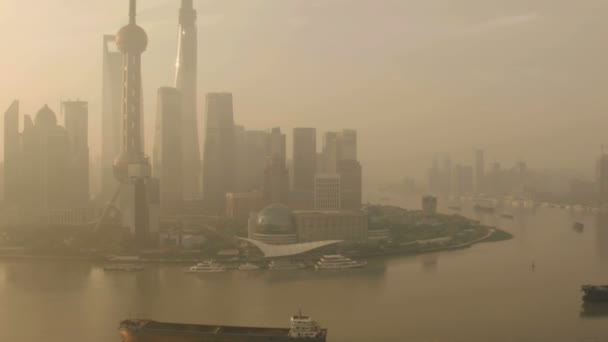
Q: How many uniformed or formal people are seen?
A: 0